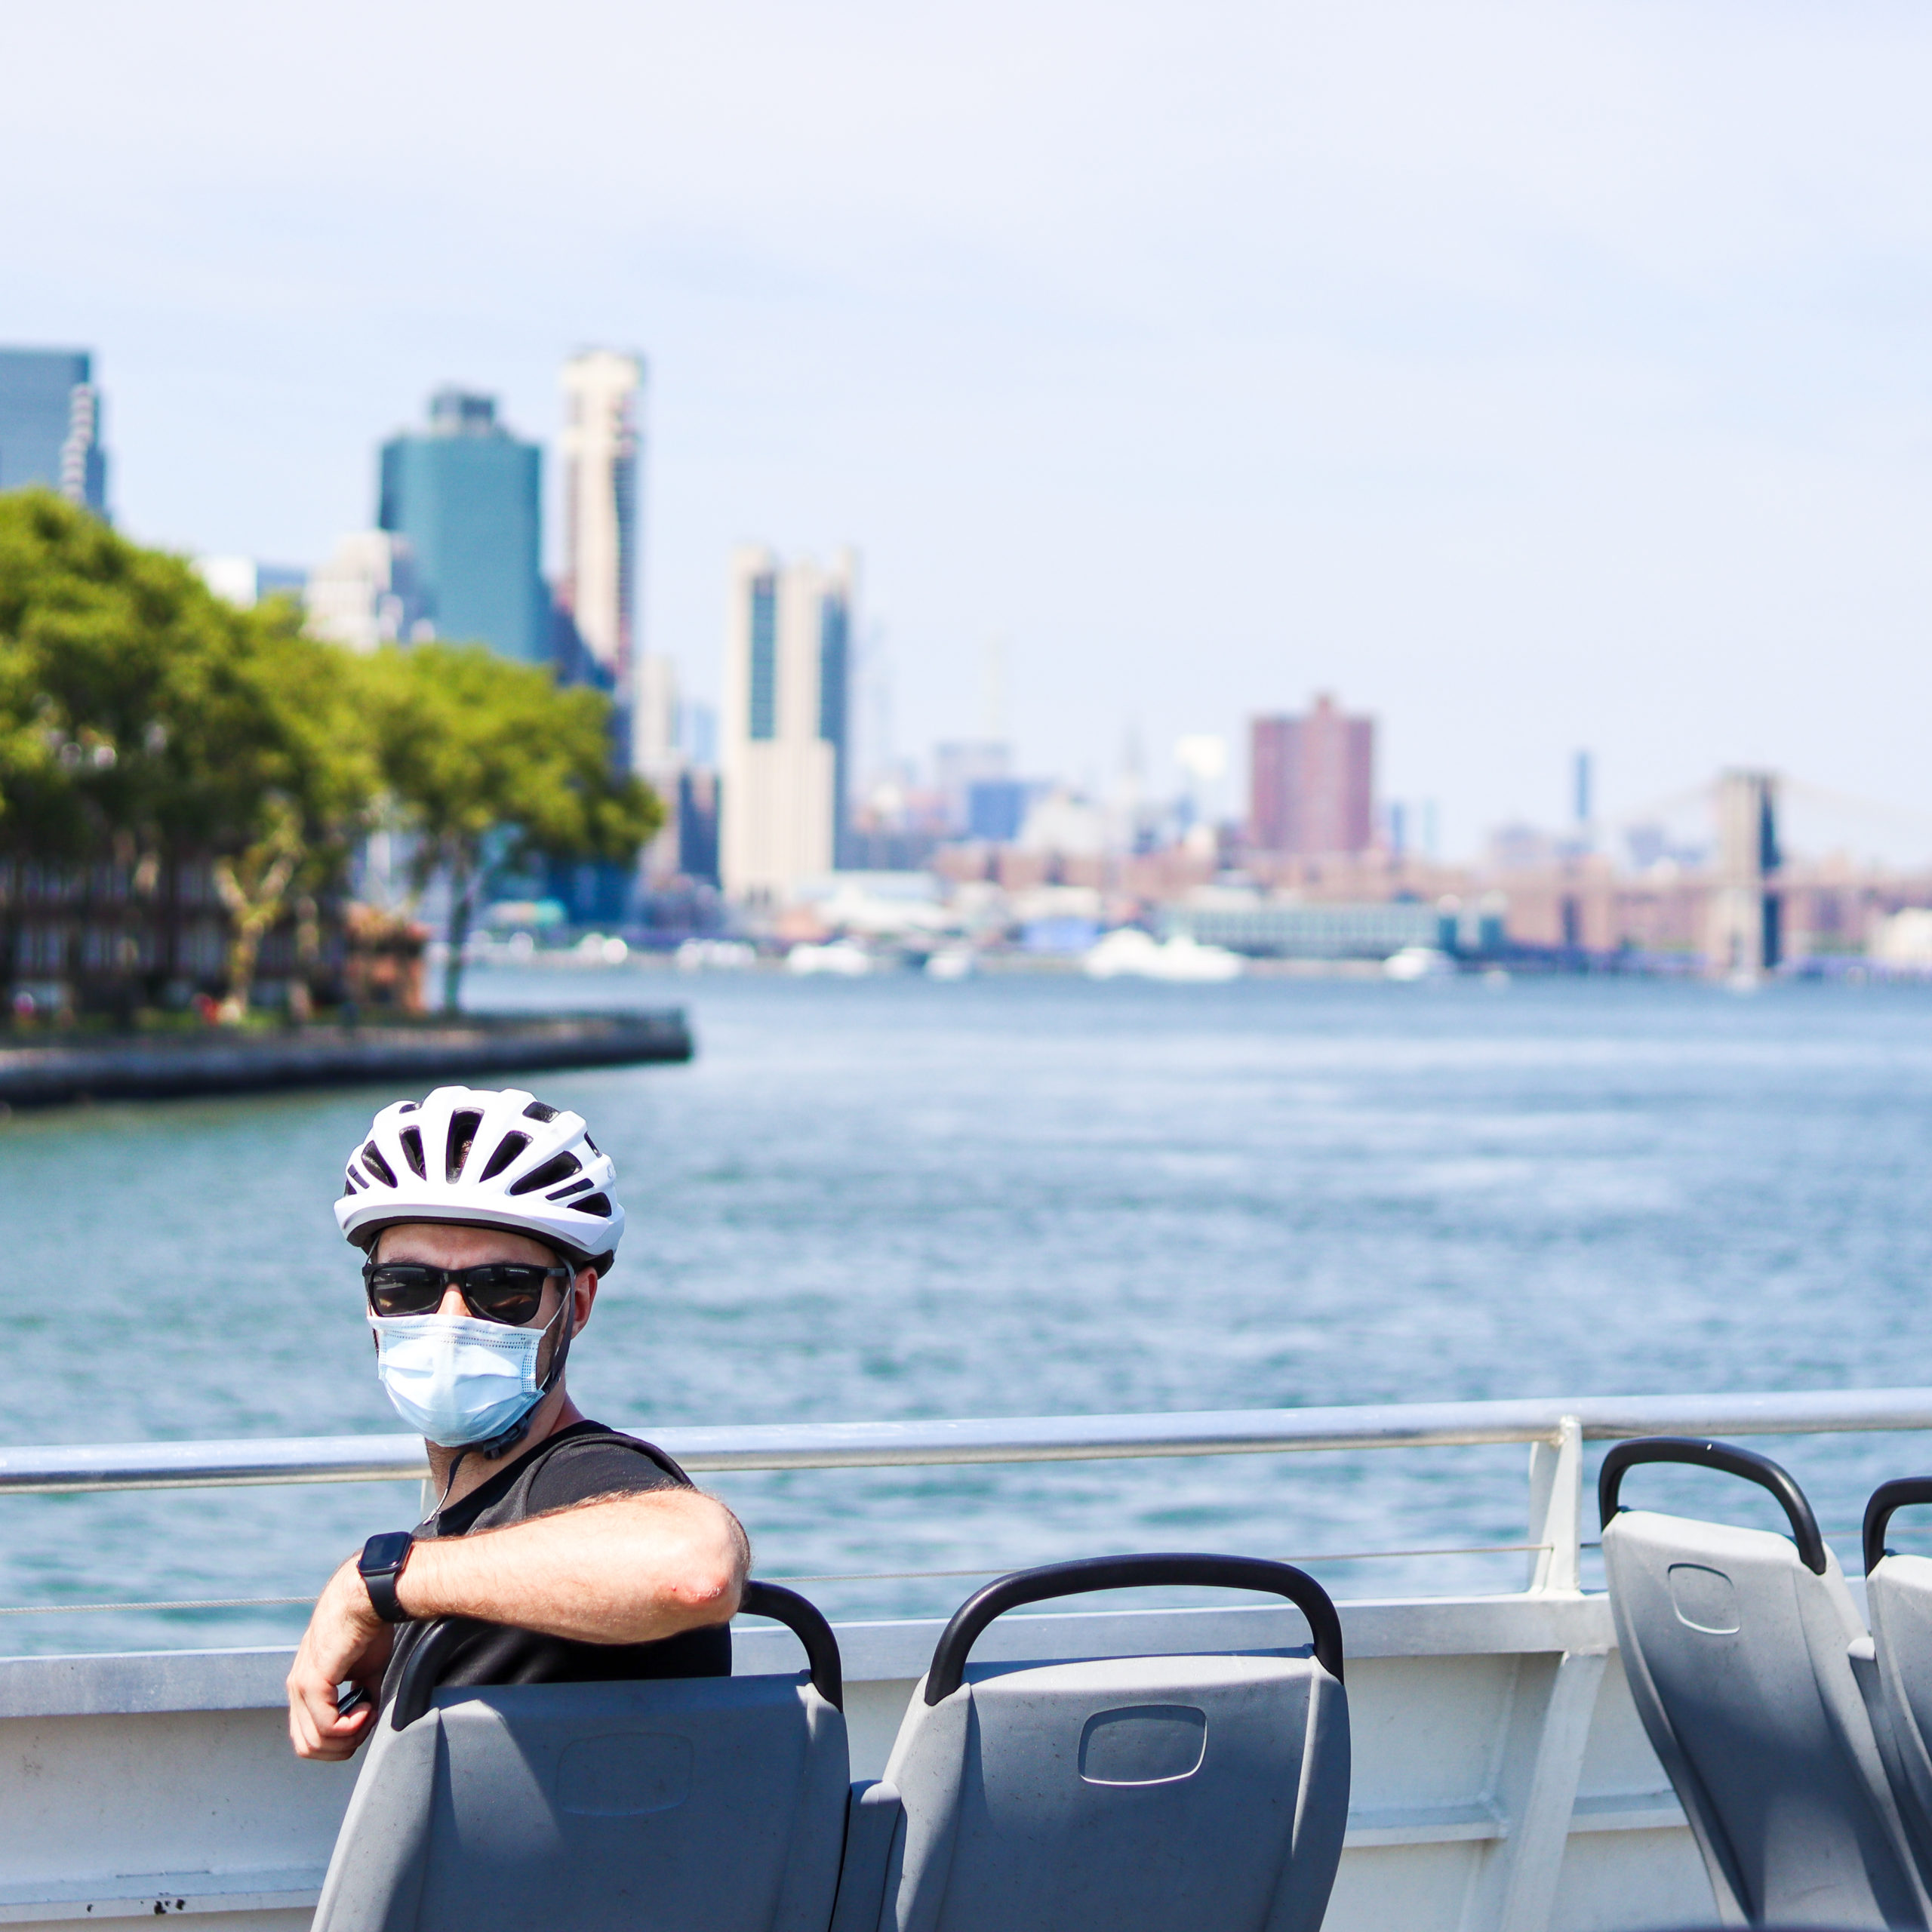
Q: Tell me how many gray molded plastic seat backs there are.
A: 4